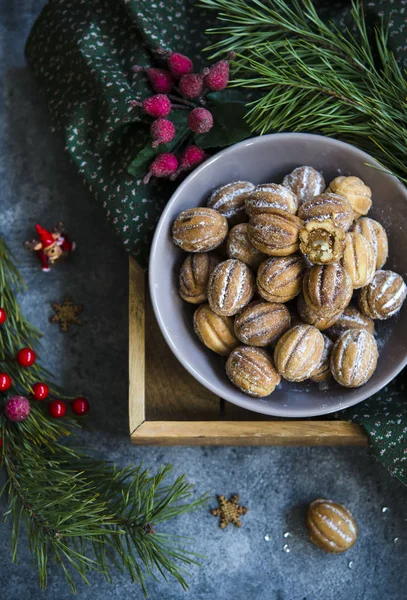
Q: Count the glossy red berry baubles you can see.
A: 6